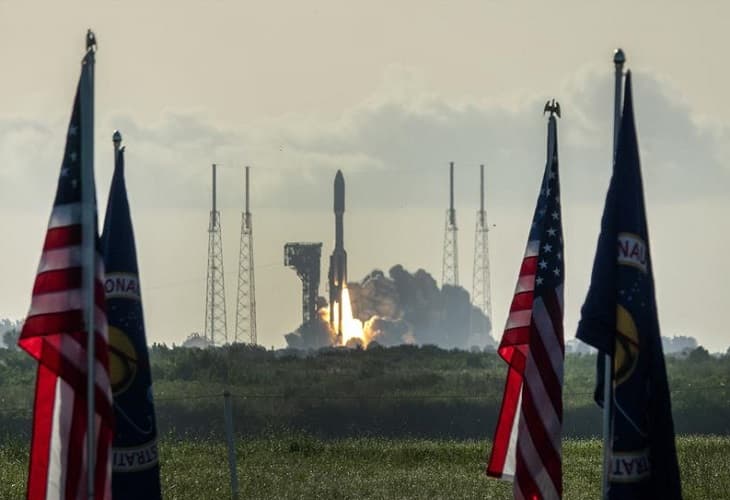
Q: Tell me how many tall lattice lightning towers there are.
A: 4